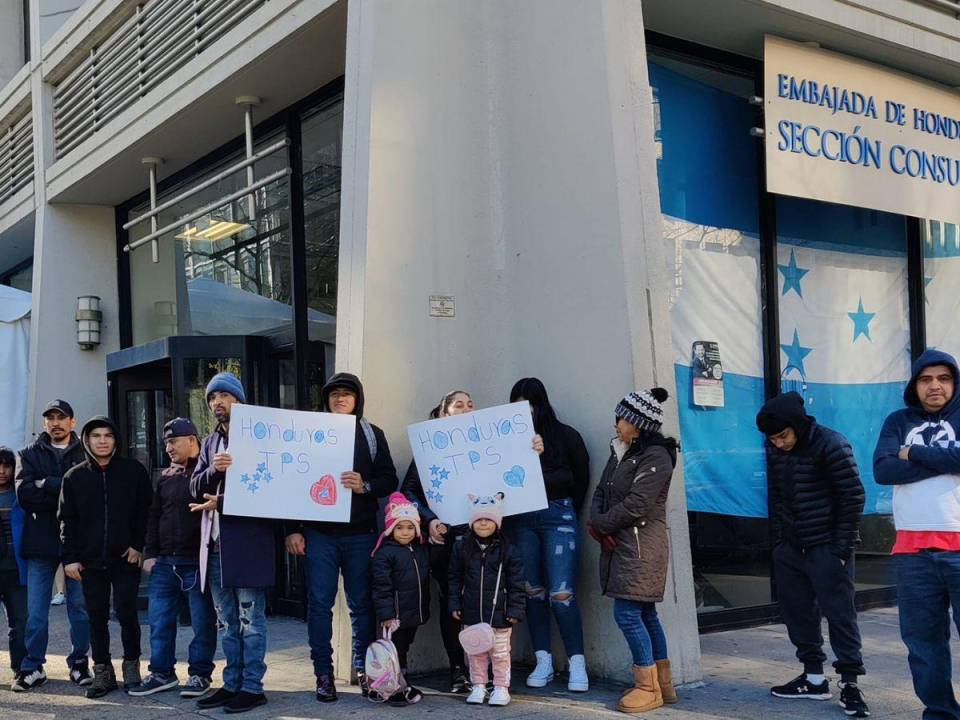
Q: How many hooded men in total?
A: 4